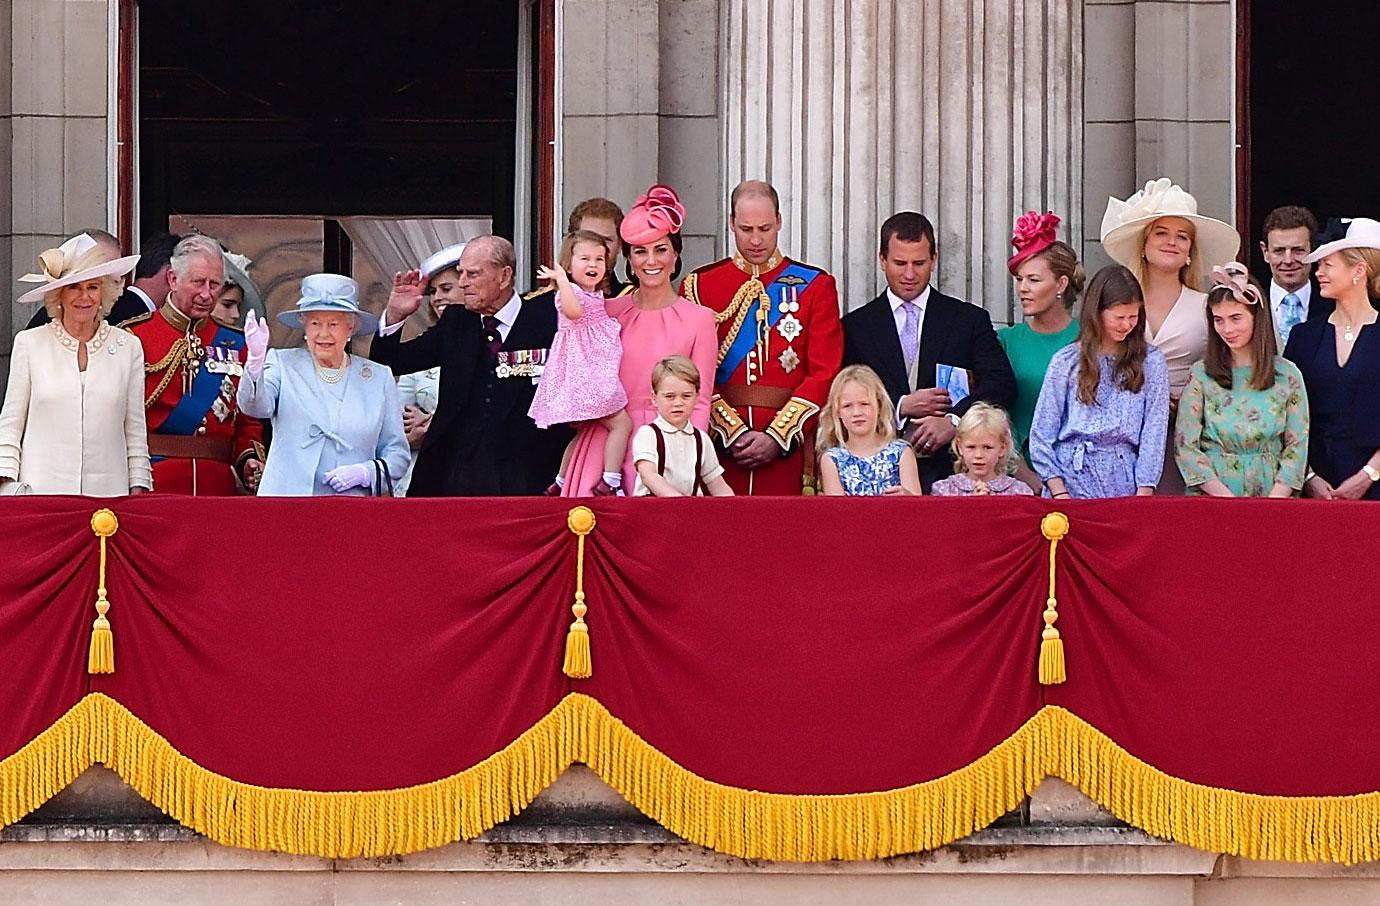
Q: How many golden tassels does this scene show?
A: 3